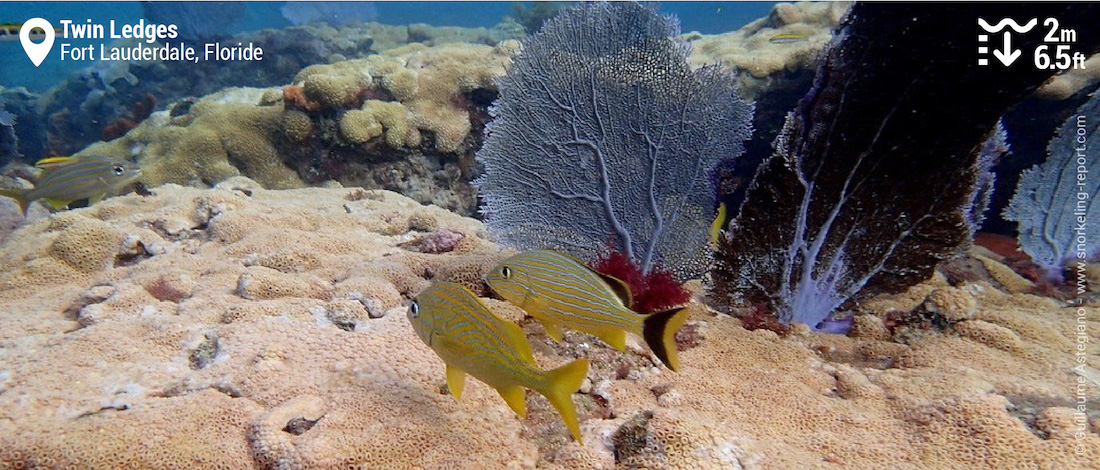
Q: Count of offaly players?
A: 0